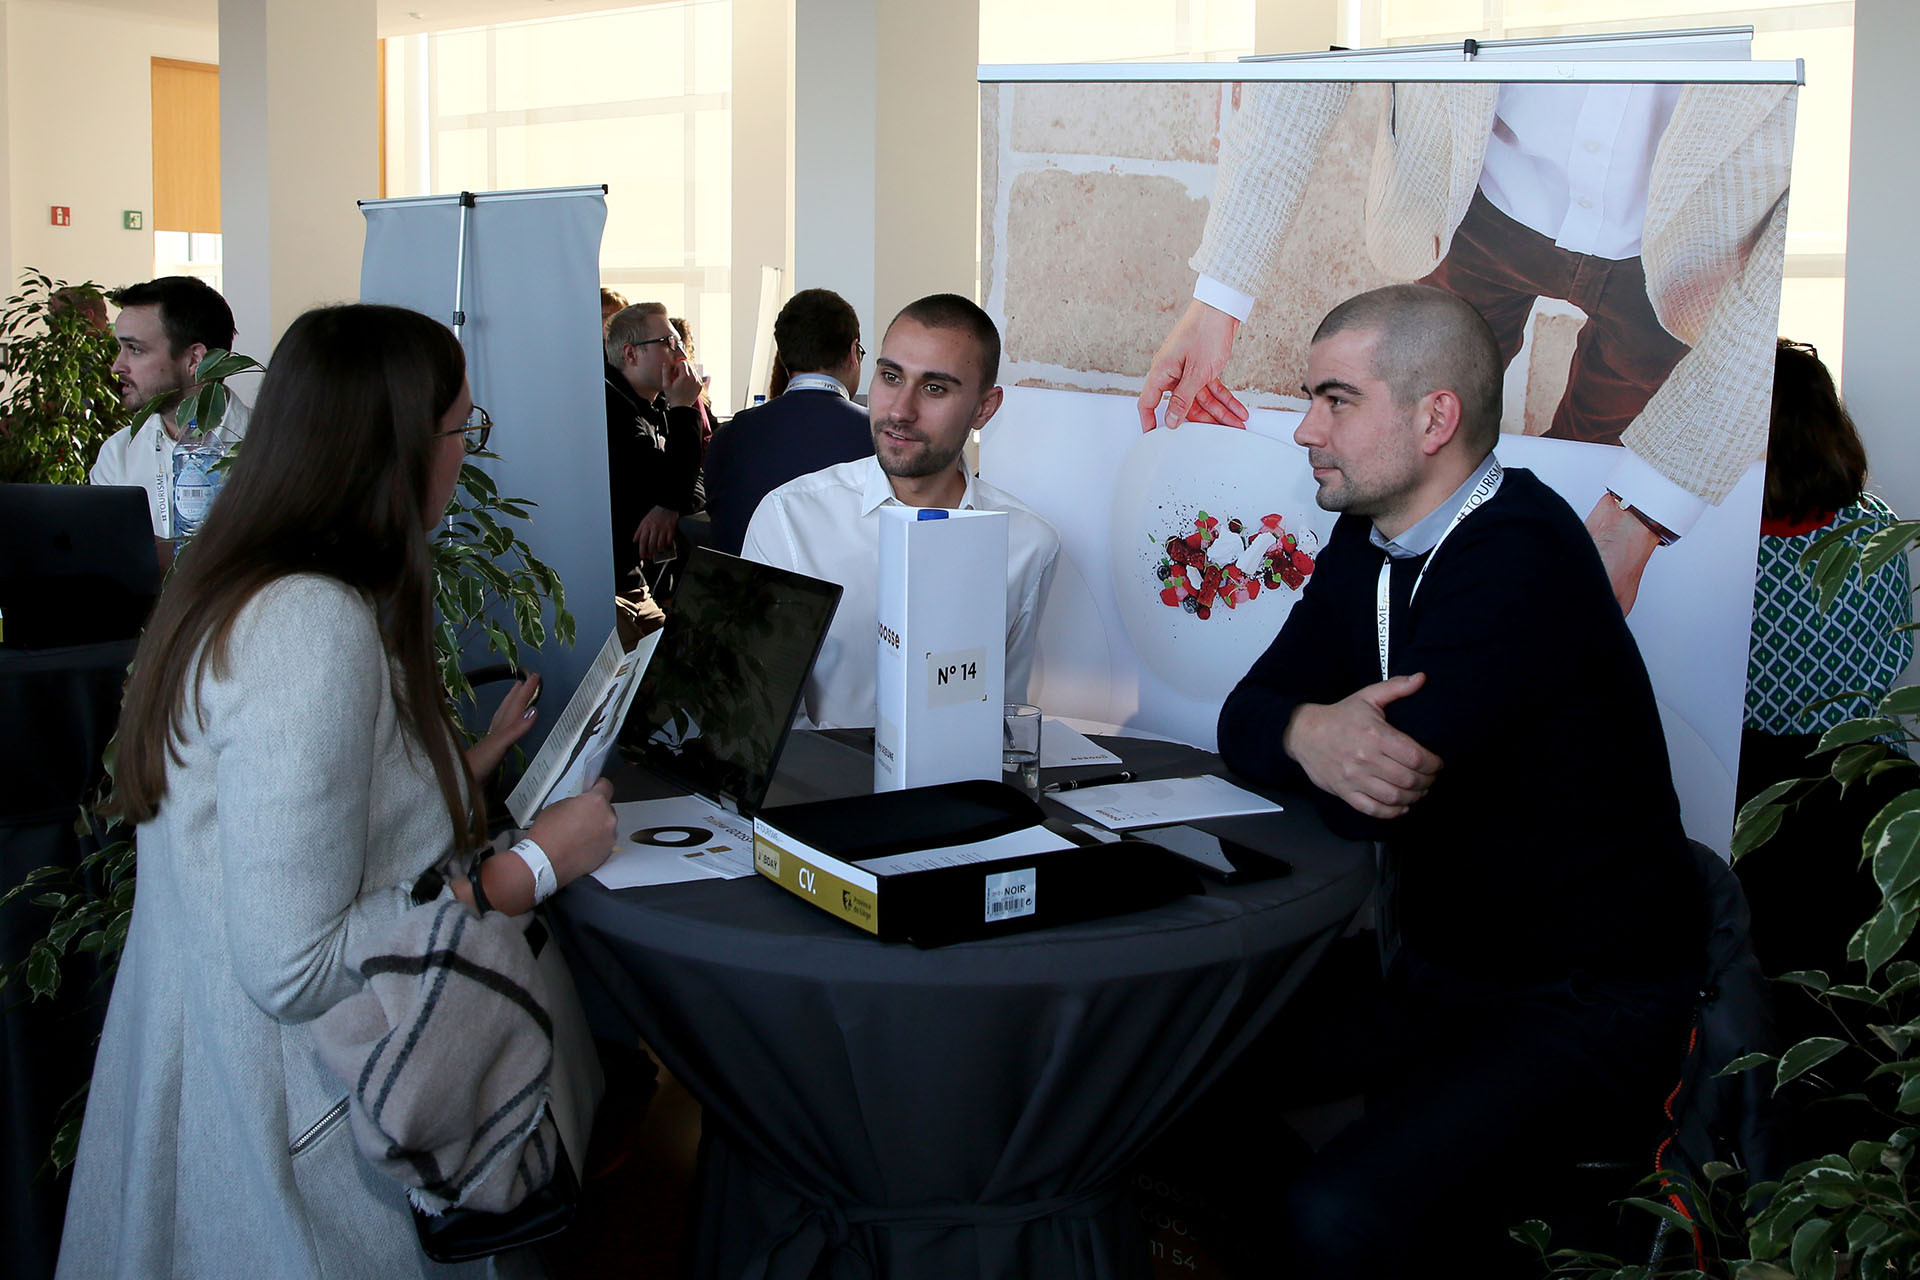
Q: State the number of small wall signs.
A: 2